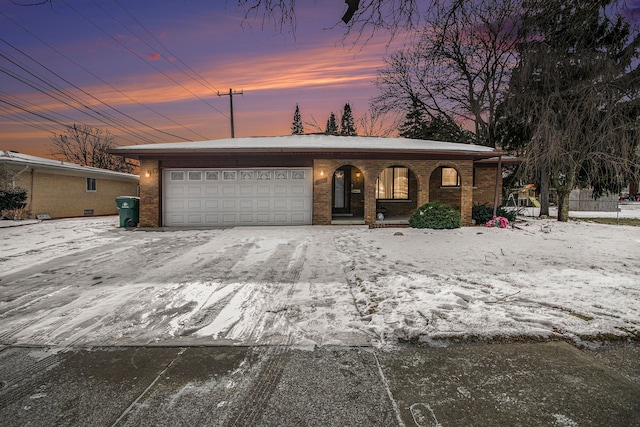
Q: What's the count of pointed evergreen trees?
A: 3